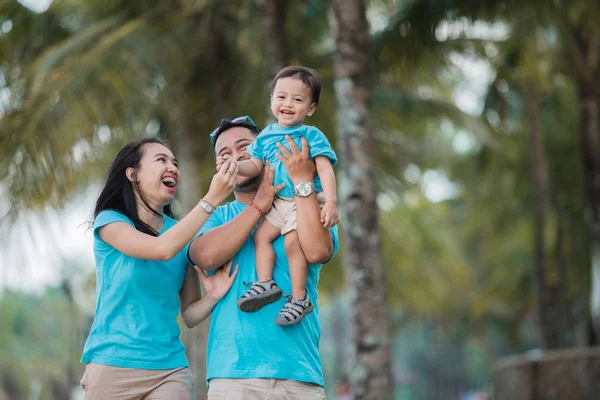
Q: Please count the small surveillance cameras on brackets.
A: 0